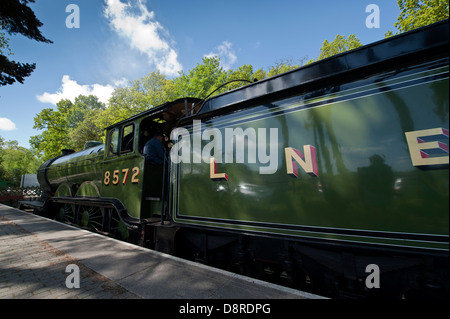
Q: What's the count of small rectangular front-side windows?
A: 2